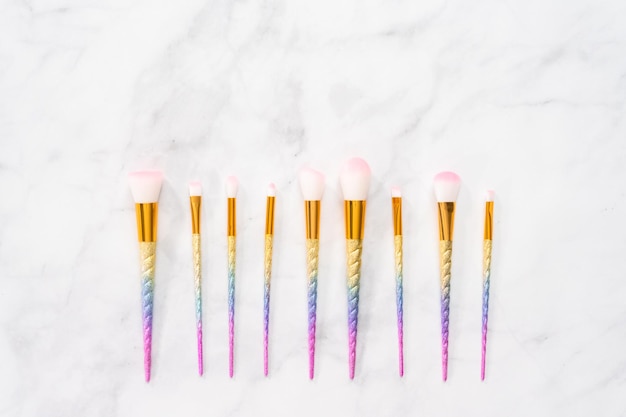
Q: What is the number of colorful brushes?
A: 9